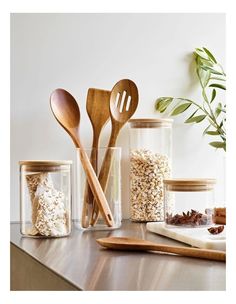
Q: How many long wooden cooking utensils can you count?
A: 4